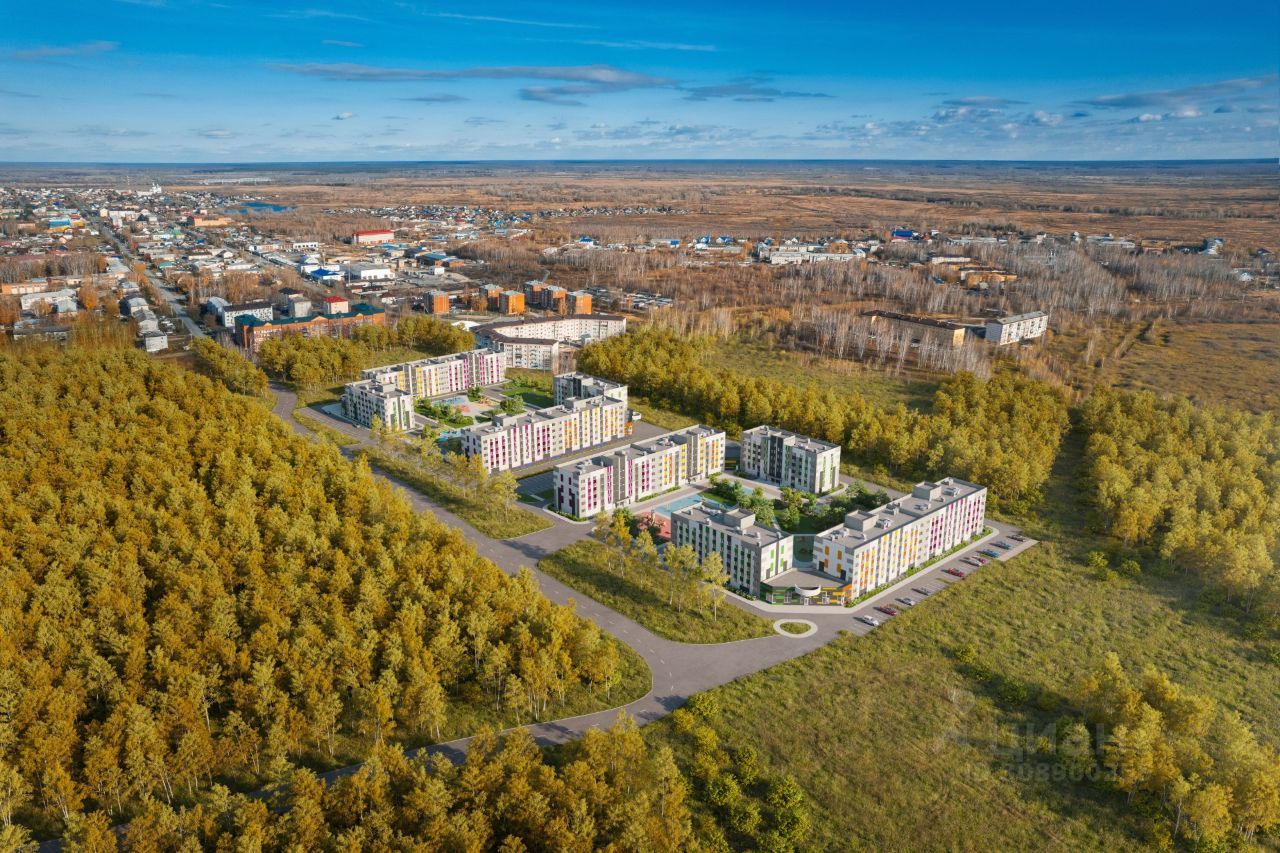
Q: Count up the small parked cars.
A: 10